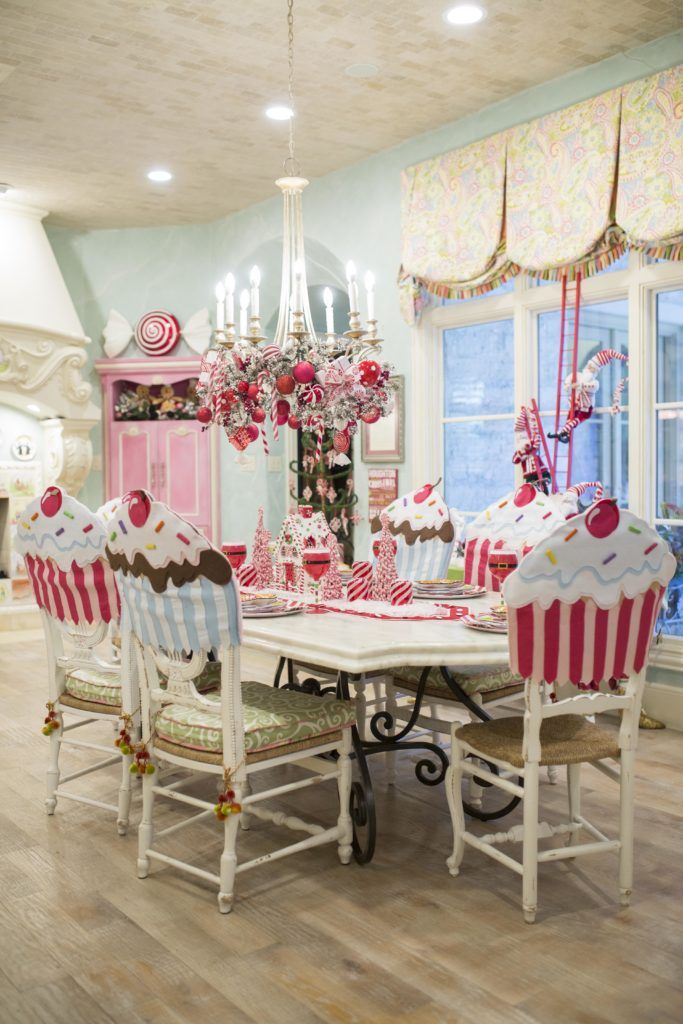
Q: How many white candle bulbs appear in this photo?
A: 8